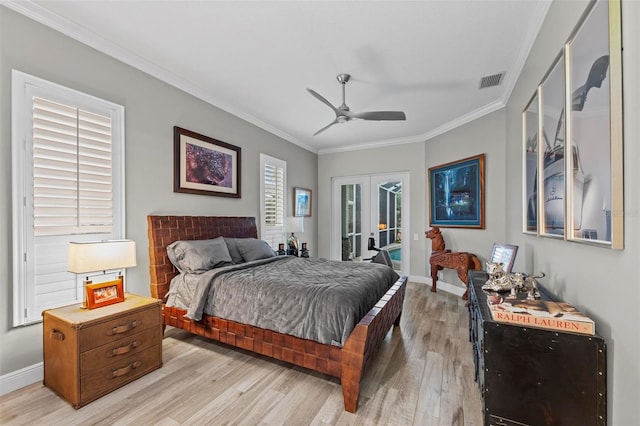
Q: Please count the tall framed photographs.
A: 3